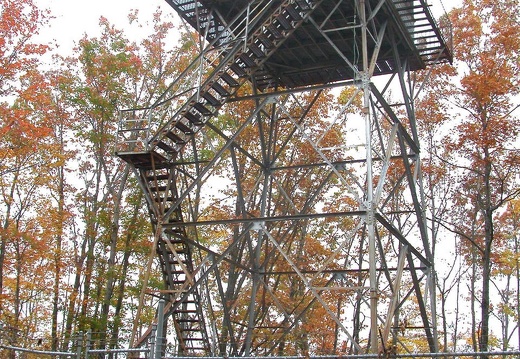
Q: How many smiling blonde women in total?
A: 0